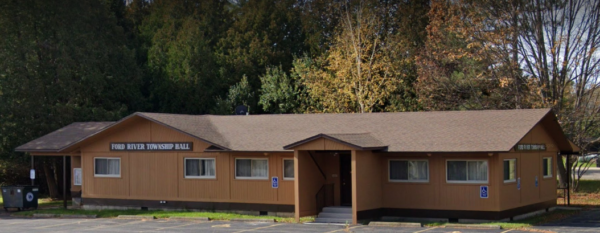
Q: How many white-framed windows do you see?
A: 8